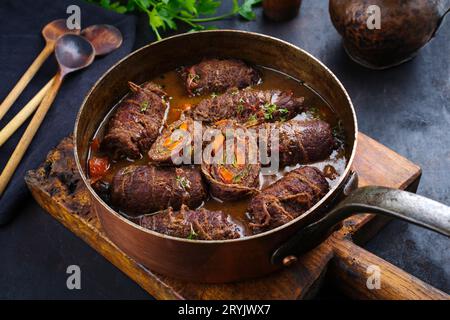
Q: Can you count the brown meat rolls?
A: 9